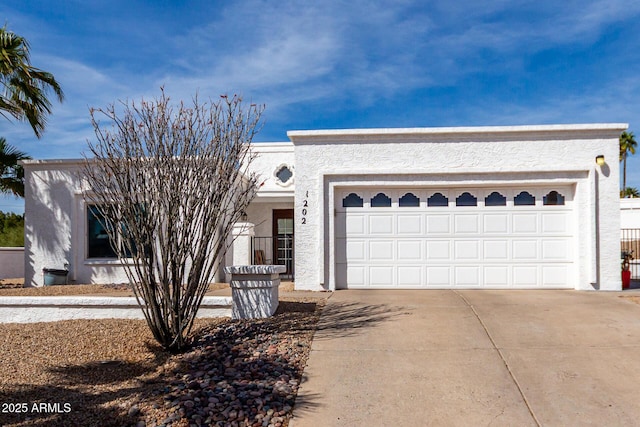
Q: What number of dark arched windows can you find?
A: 8